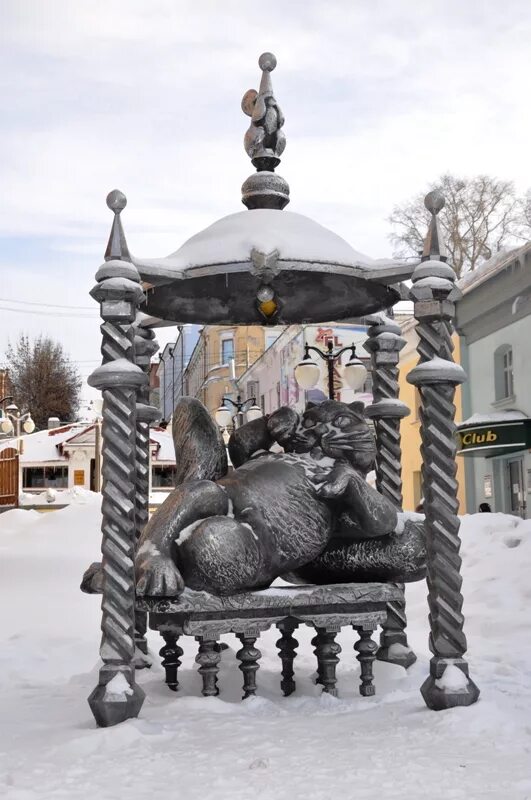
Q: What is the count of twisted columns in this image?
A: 4